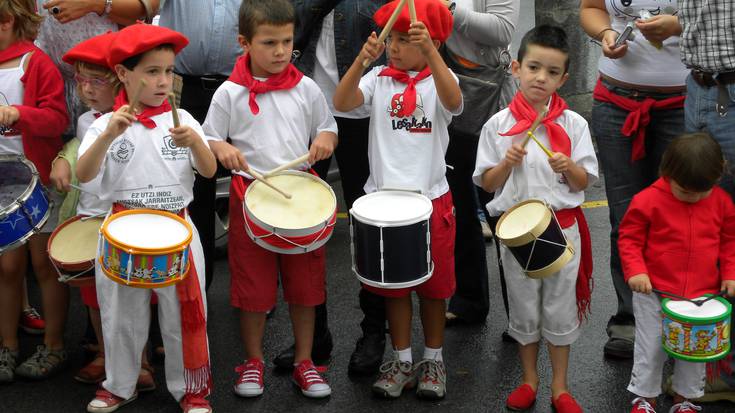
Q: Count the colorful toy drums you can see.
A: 2